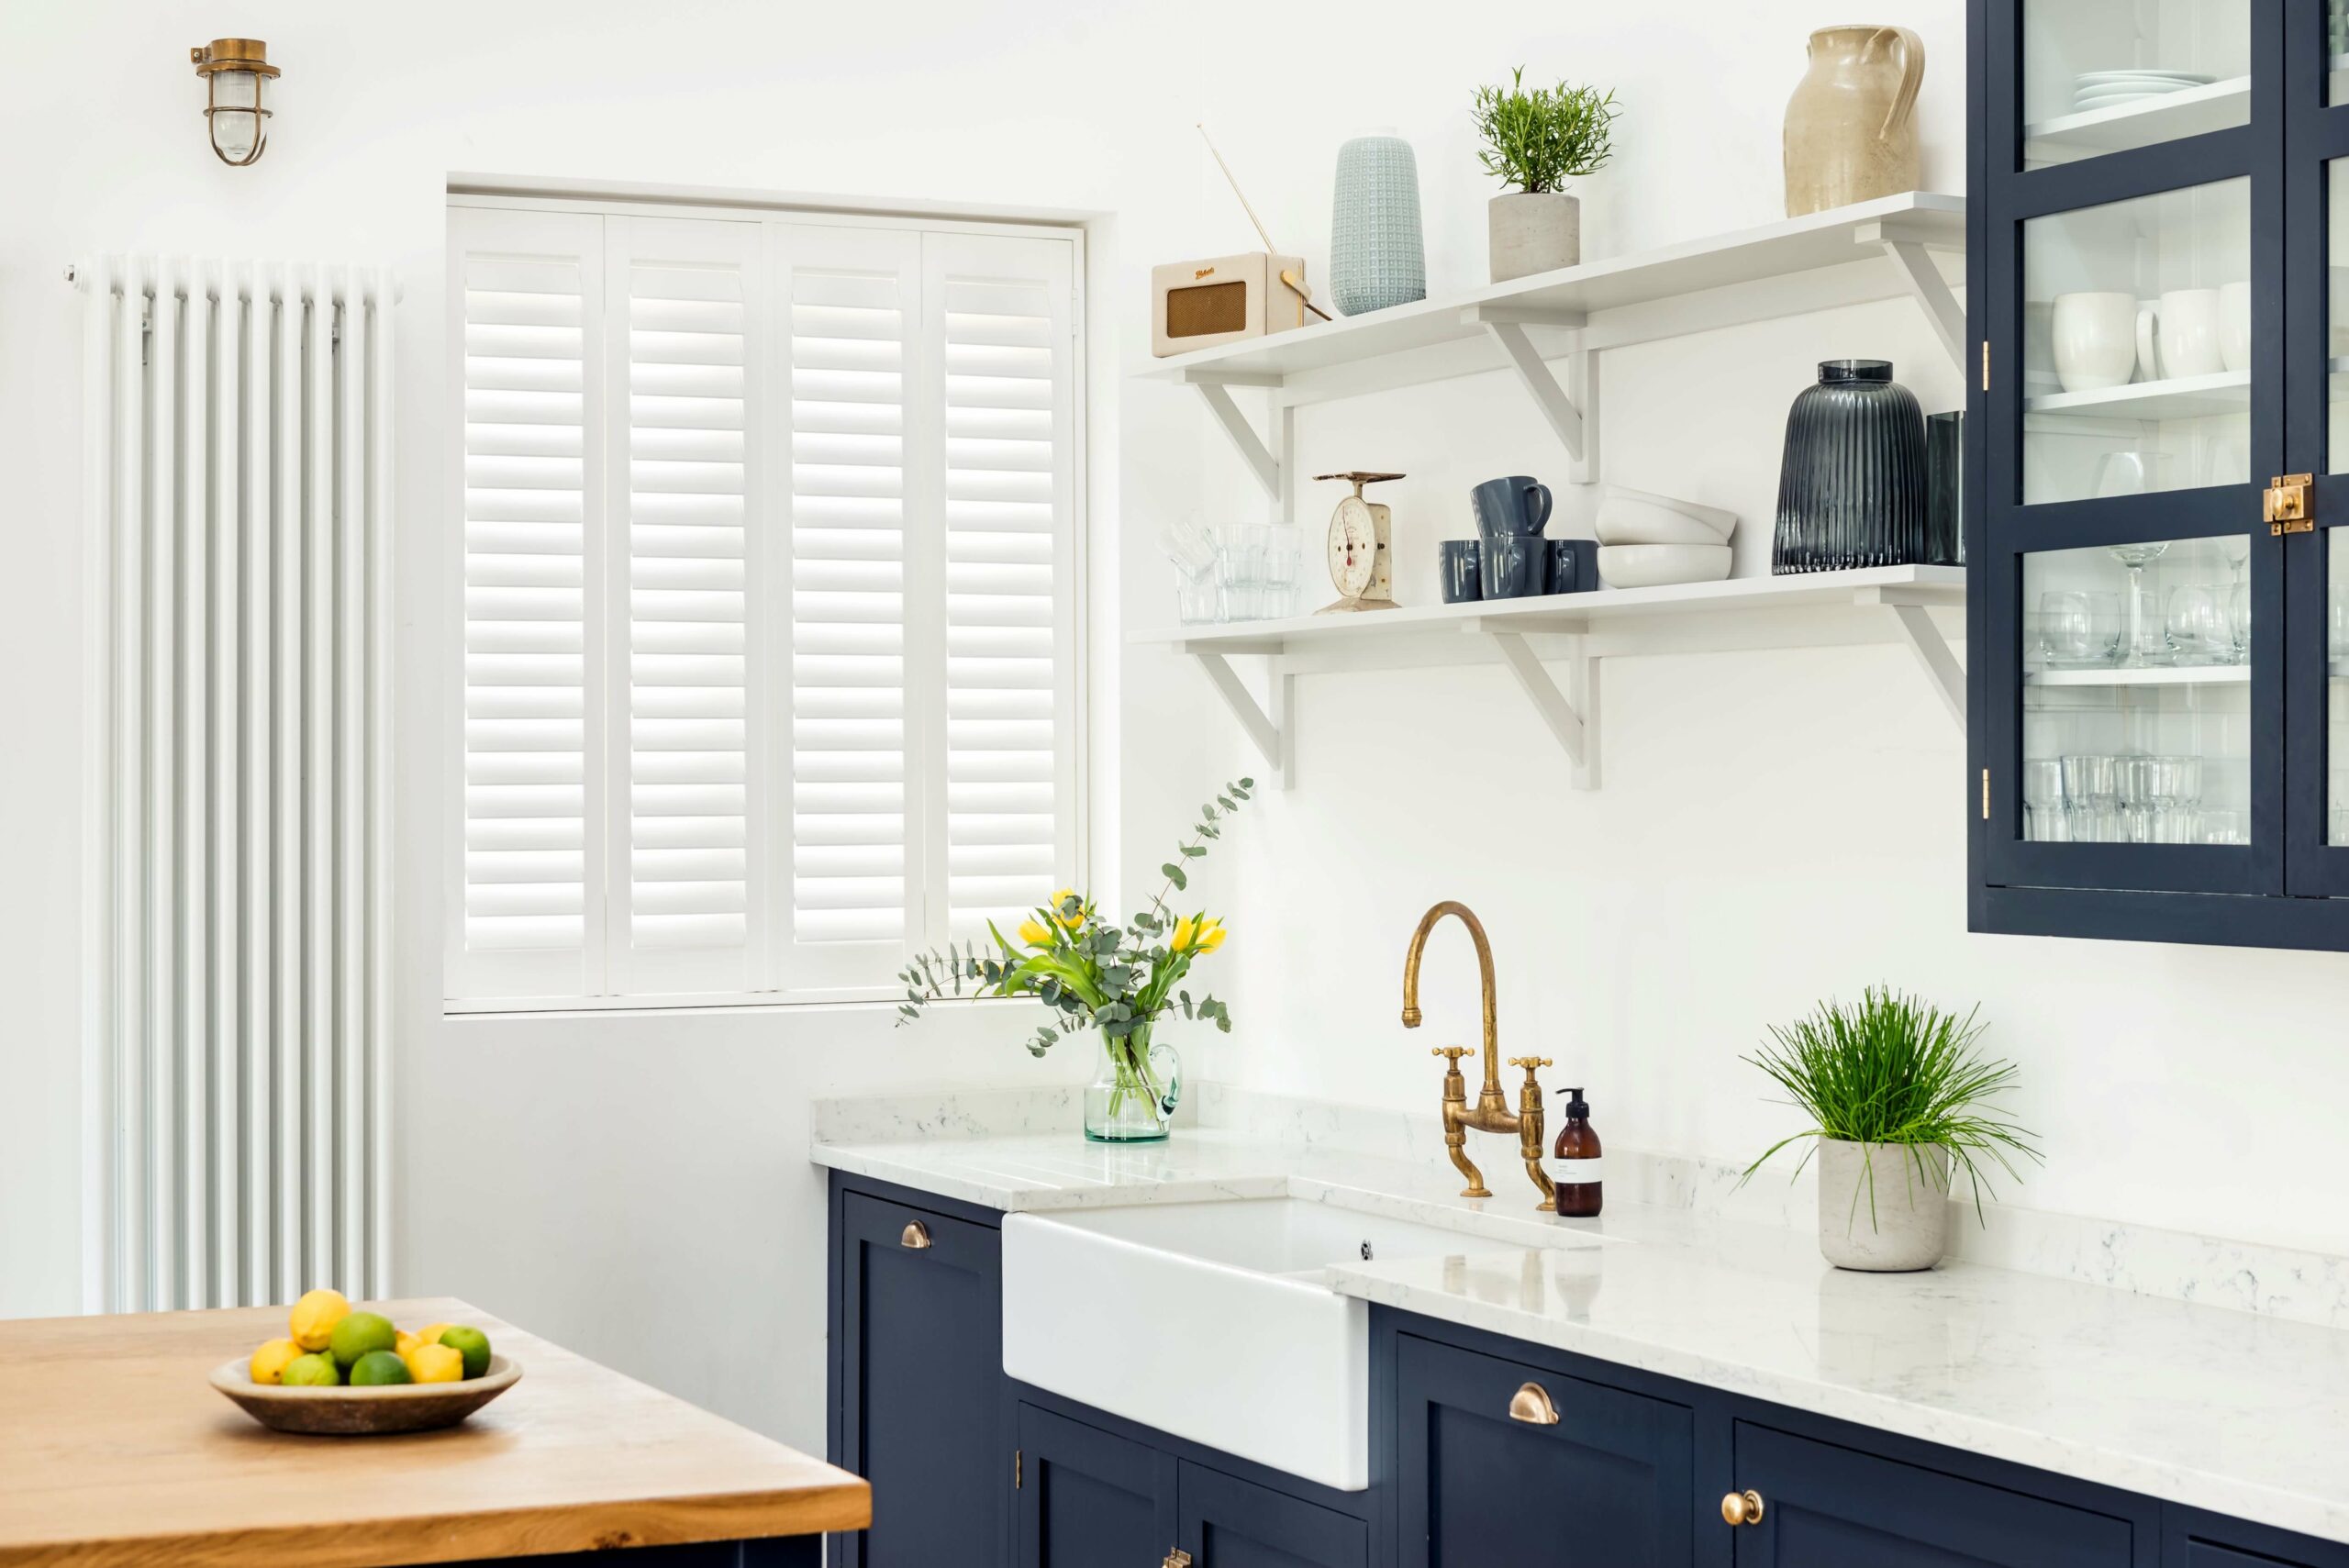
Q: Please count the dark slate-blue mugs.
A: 4